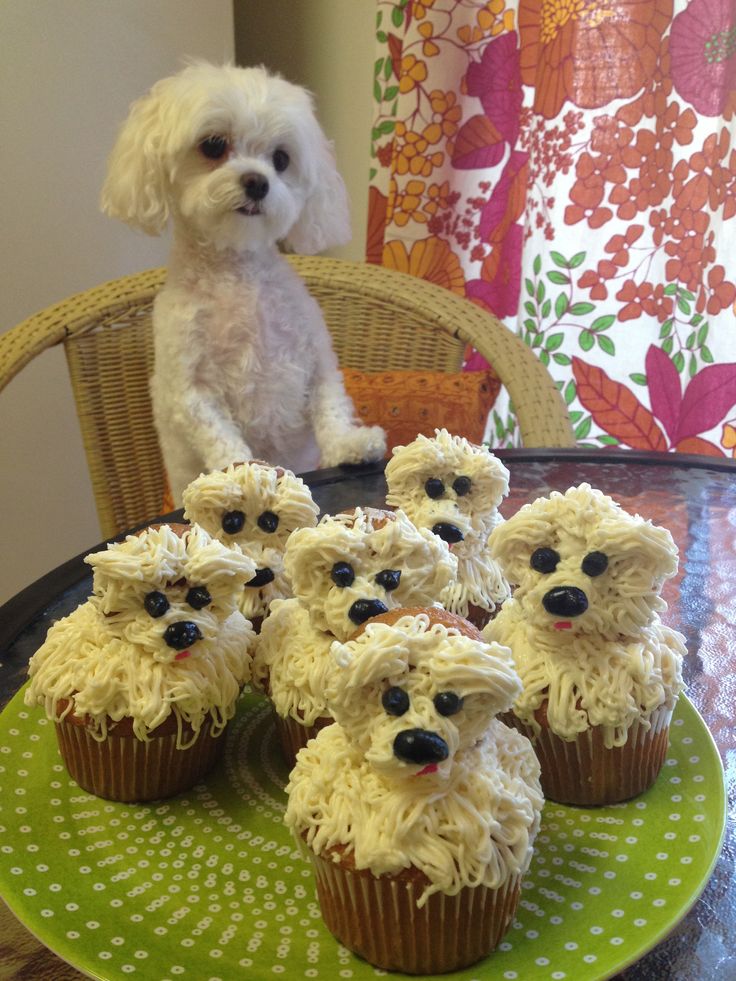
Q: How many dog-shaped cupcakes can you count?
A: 6